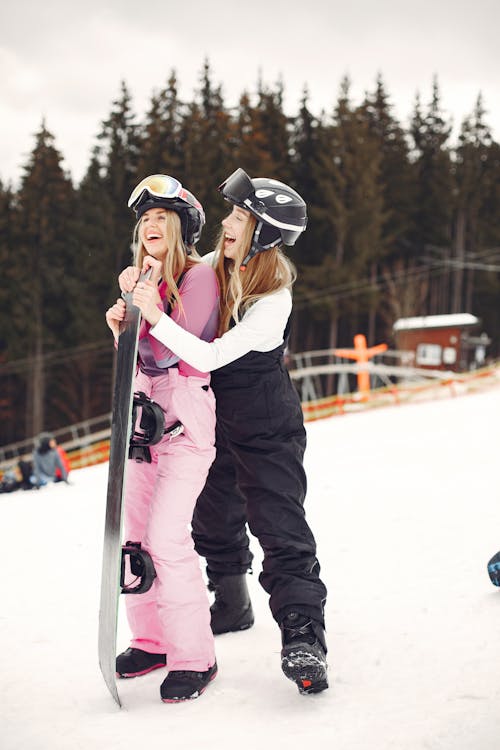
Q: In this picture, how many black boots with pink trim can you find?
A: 2